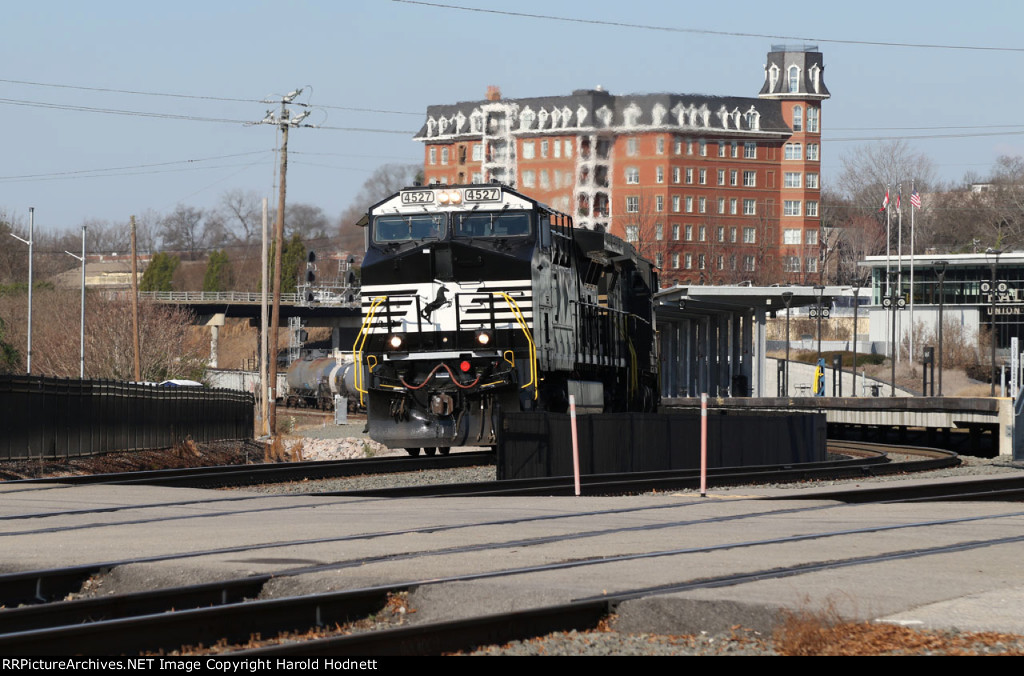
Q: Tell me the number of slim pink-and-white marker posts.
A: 2